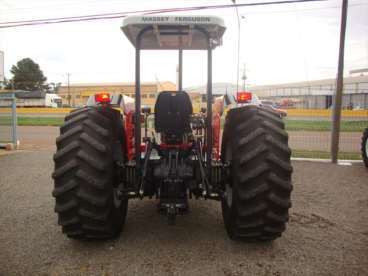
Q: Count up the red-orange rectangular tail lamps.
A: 2